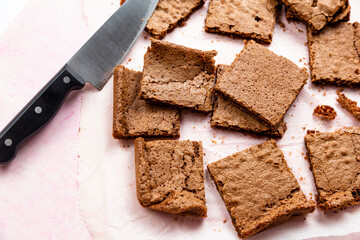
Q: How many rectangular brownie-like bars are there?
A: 11